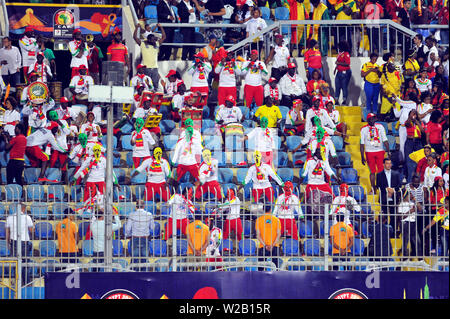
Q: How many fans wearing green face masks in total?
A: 8